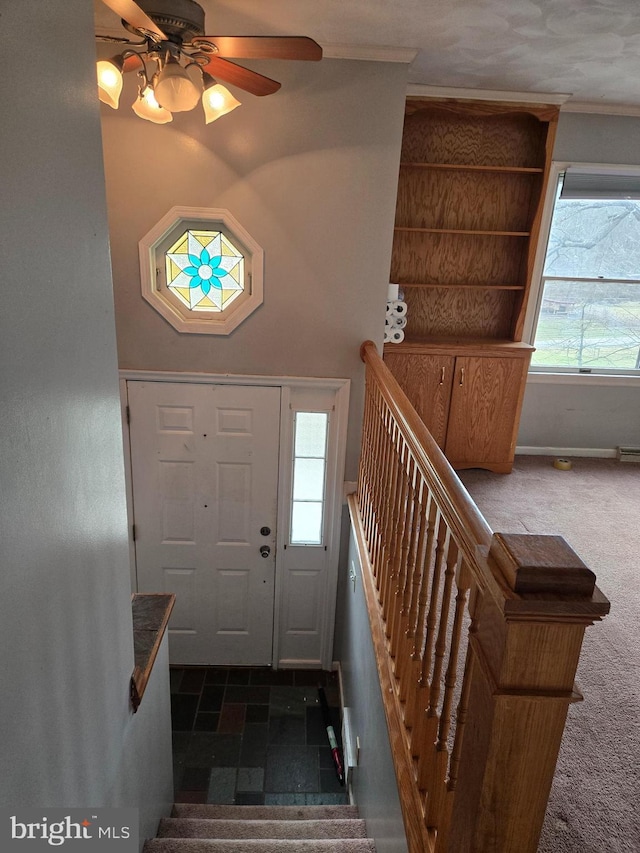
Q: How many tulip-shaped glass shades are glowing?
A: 3